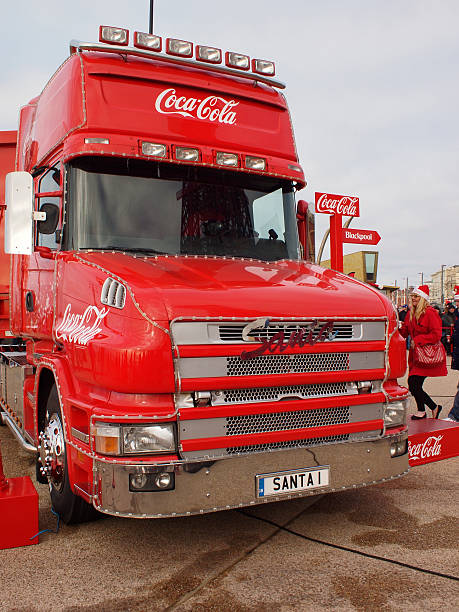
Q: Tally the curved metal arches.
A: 1